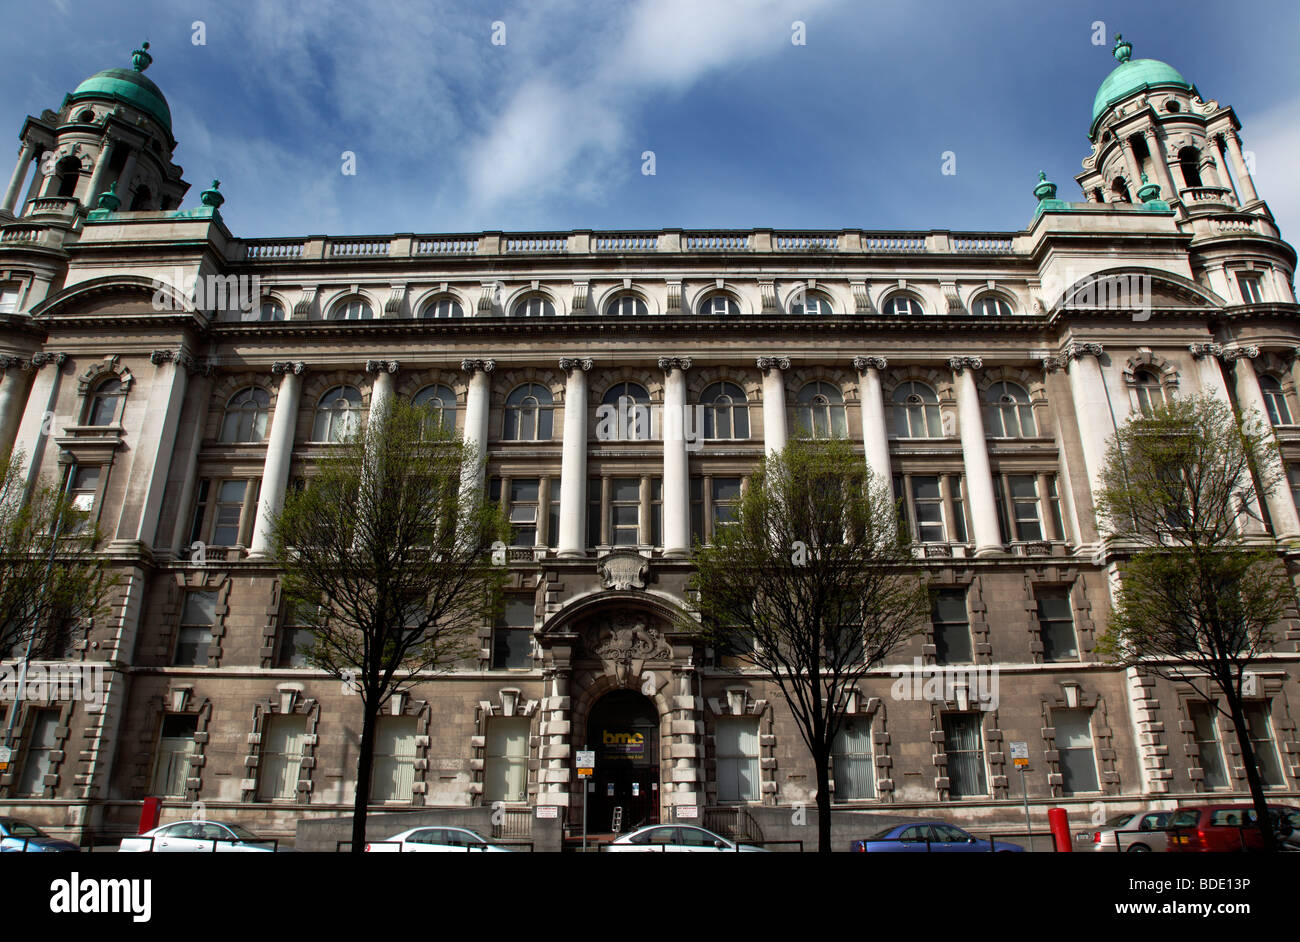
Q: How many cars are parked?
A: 7